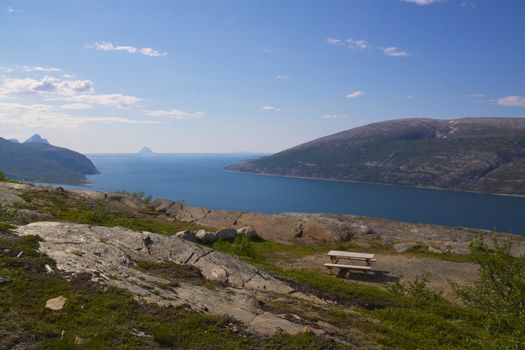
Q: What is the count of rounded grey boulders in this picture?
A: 4